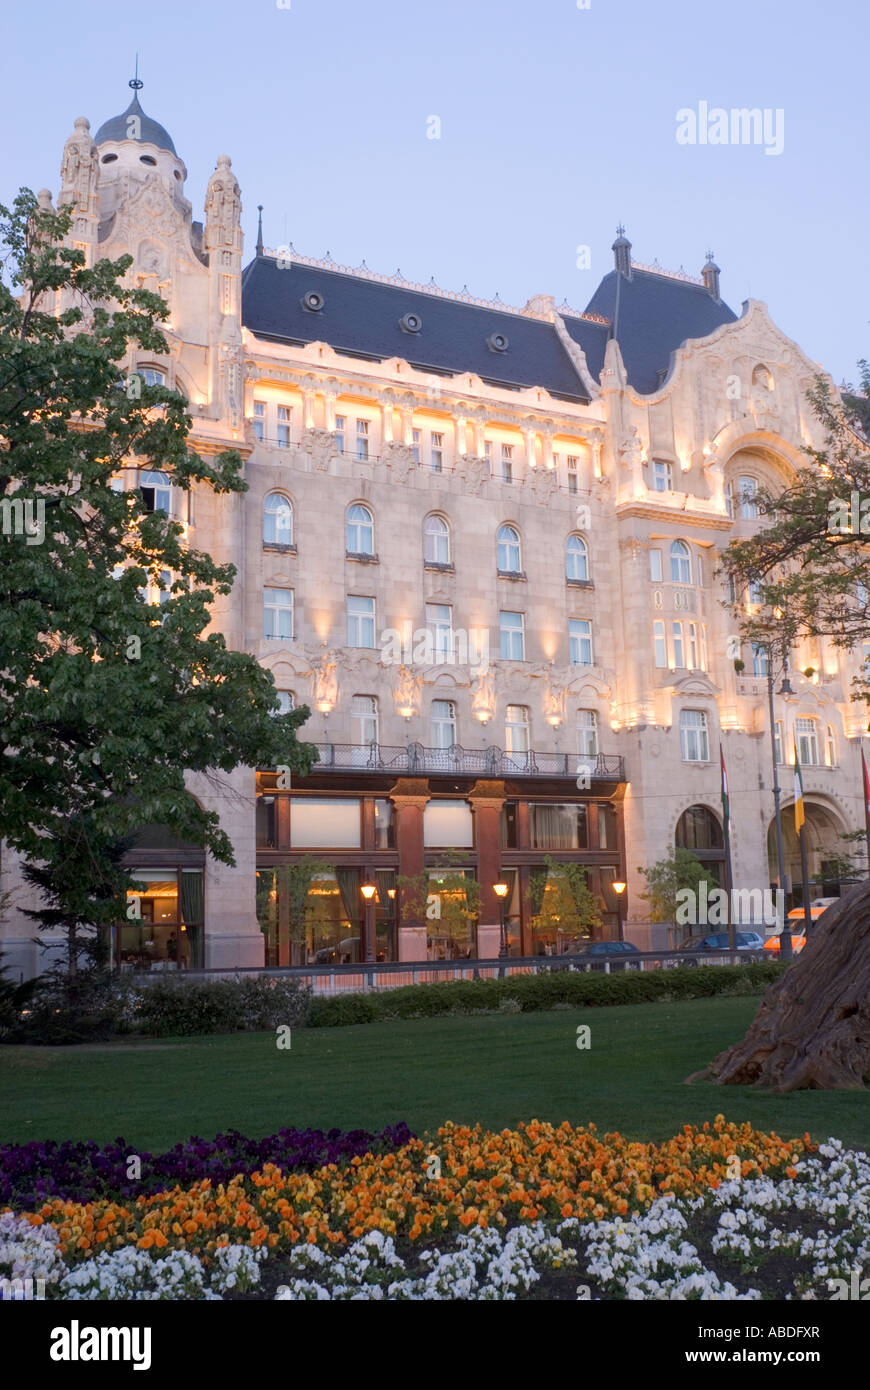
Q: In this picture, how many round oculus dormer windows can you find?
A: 3